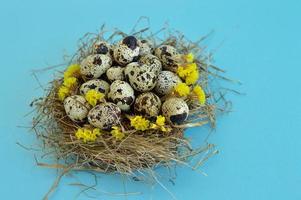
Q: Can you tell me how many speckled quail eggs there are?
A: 15